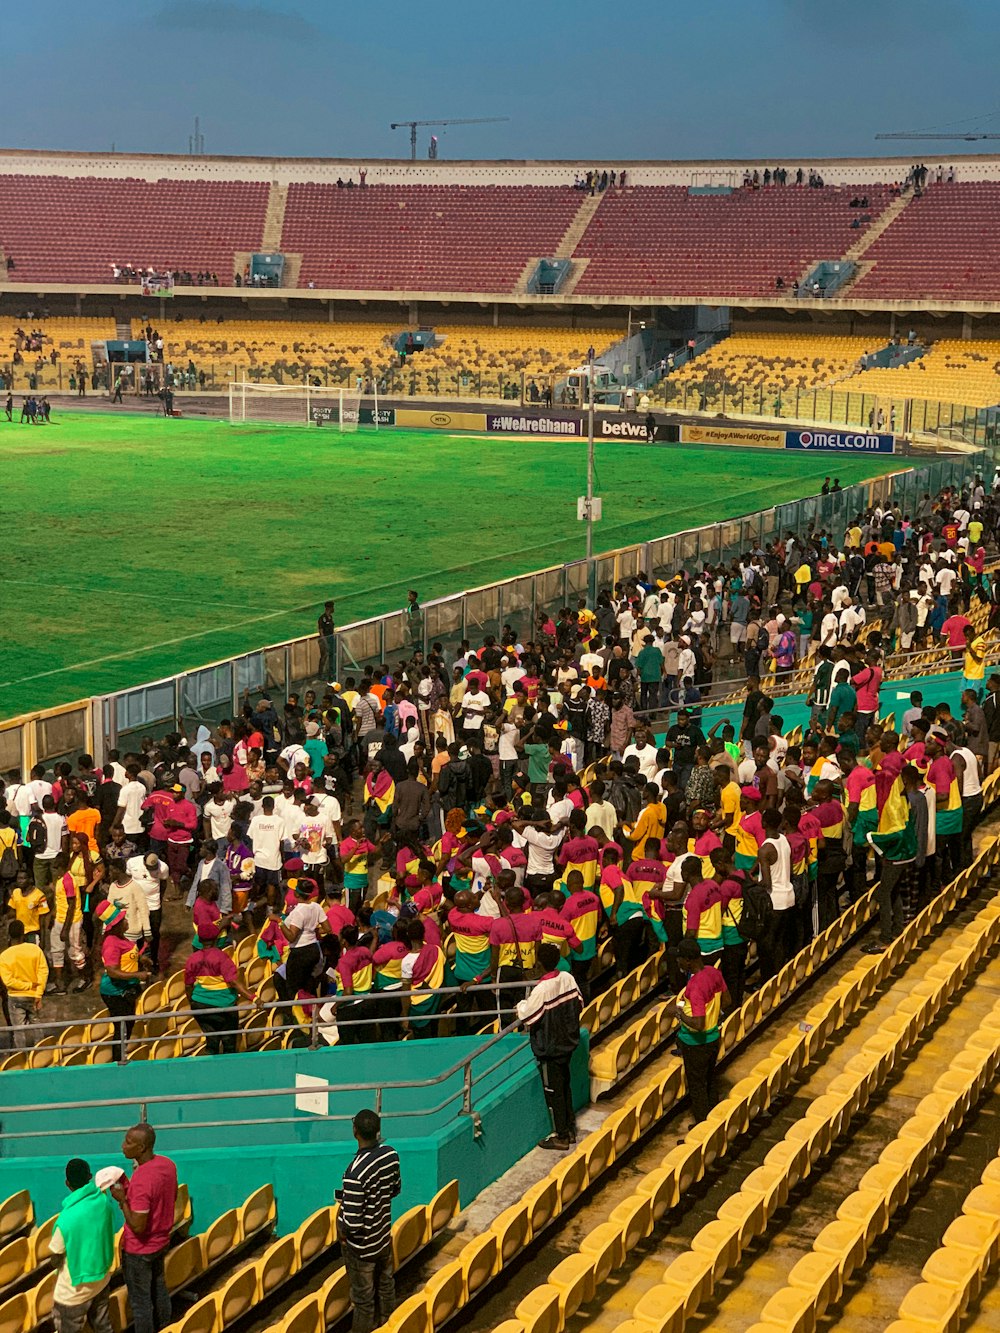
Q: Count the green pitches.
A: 1